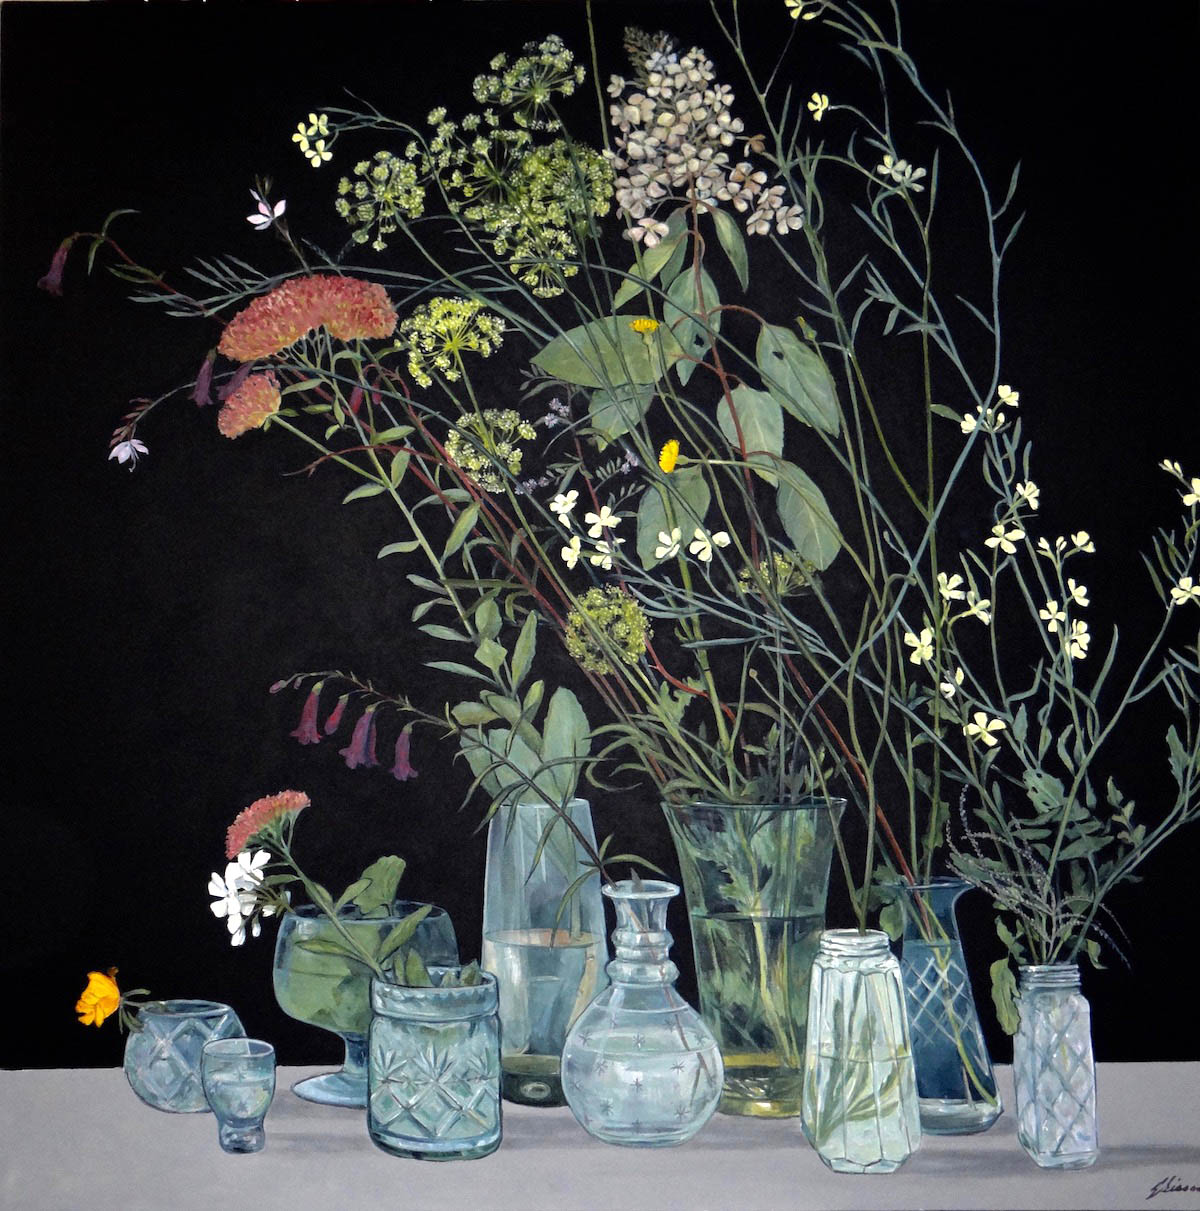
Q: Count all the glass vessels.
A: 10